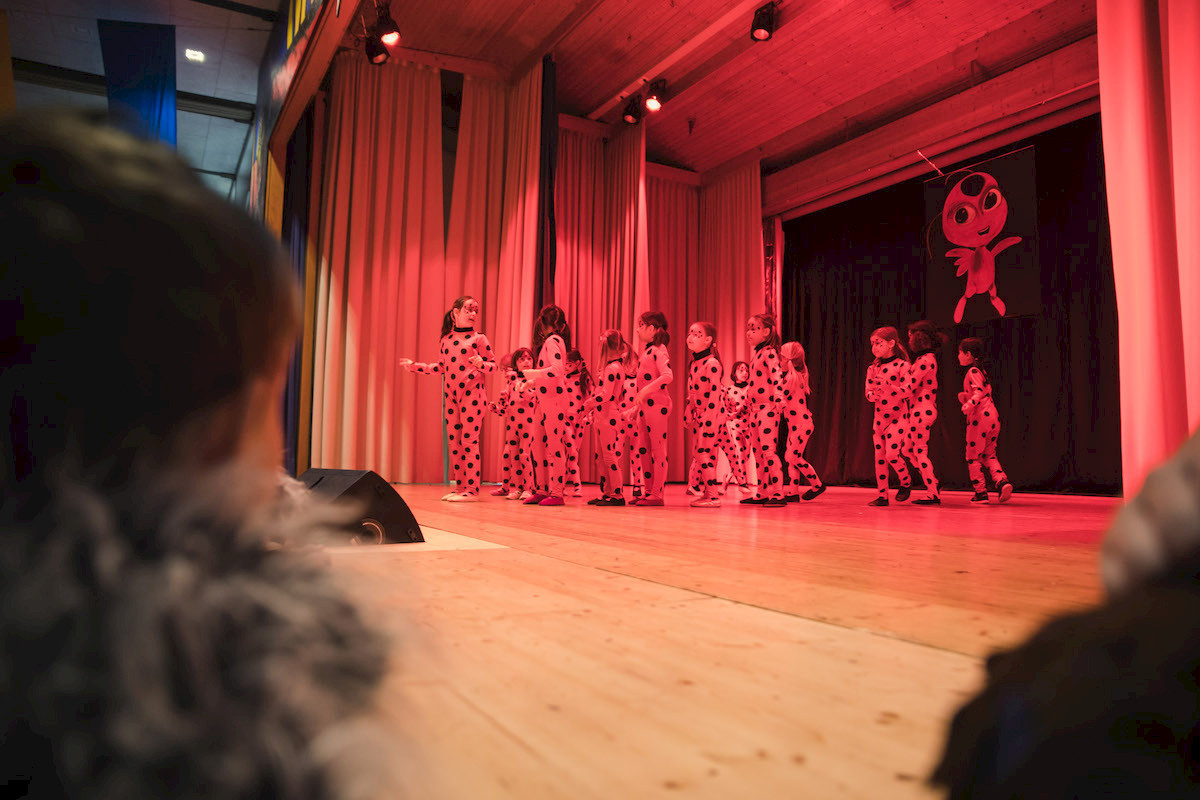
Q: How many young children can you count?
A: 15